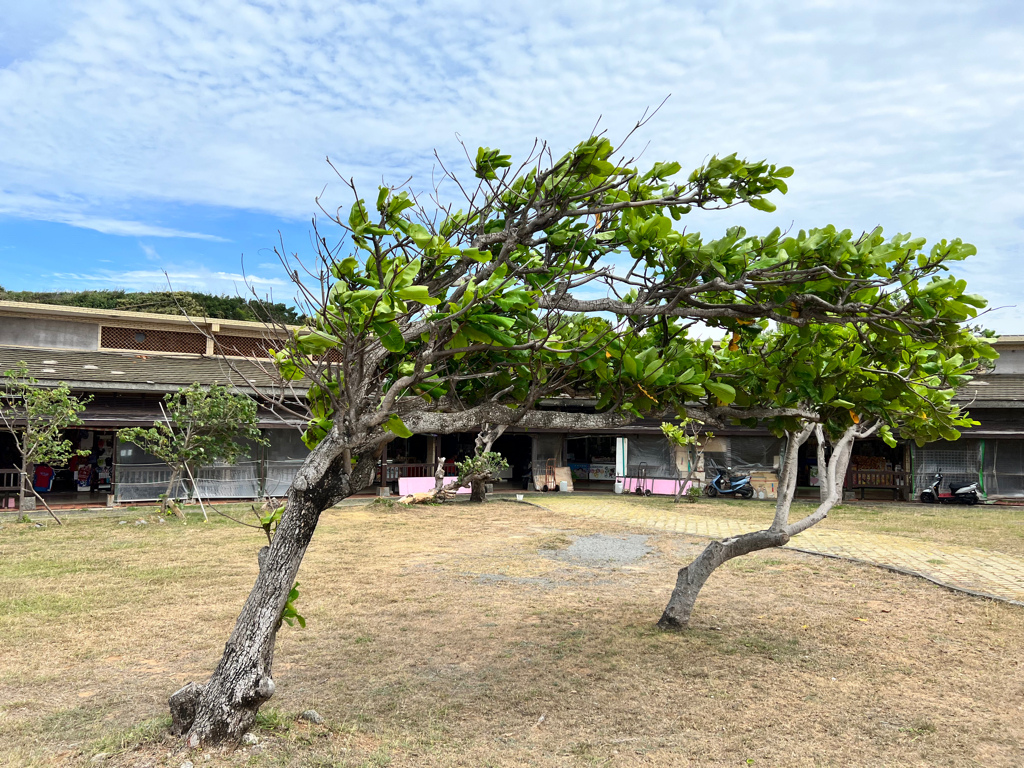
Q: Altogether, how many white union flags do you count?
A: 0